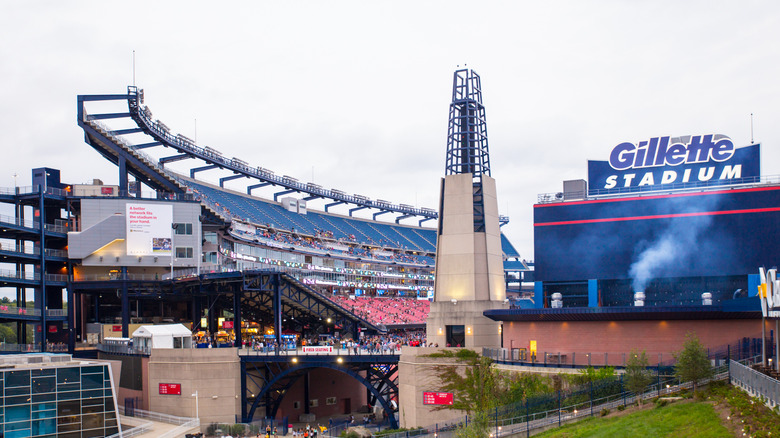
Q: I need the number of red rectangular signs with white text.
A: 2